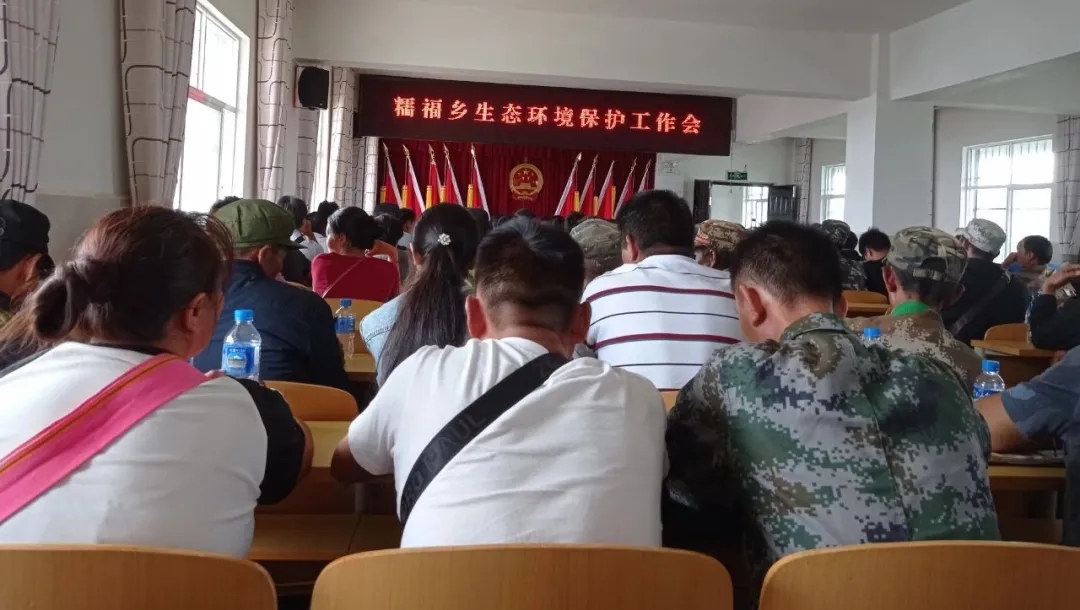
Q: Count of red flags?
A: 10